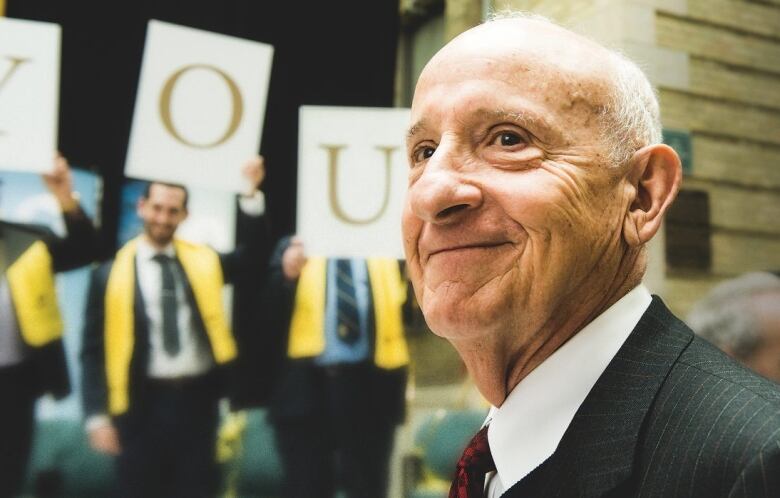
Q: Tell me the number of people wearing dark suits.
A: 4